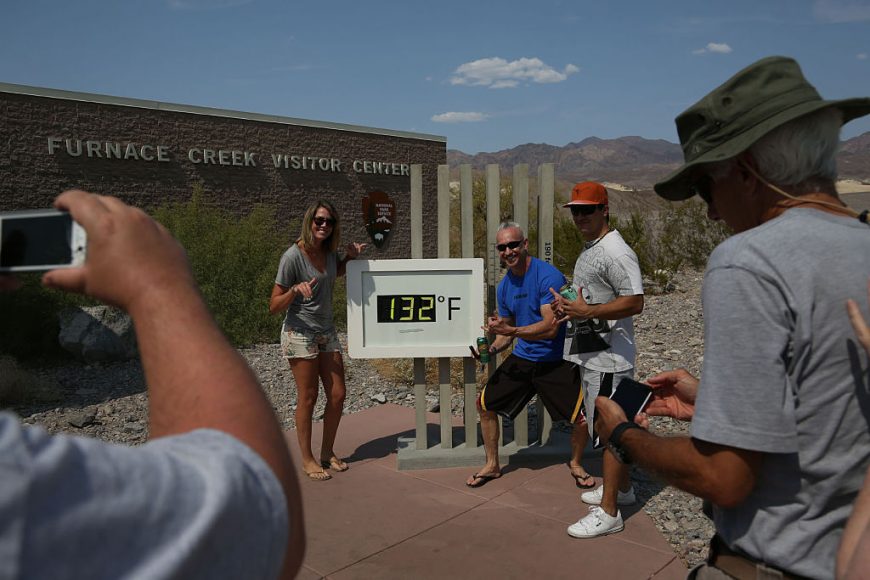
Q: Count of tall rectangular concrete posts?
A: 6